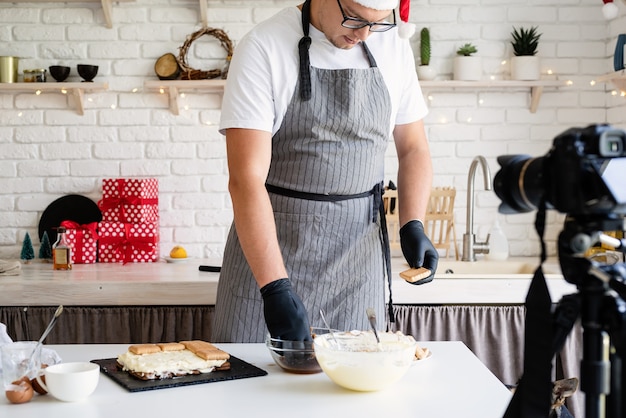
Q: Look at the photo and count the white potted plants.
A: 3